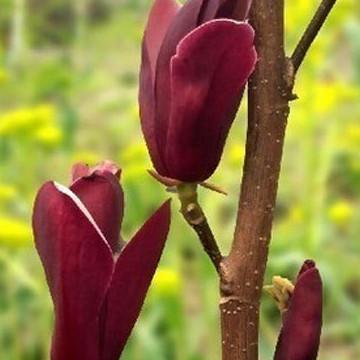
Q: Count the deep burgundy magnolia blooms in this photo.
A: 3